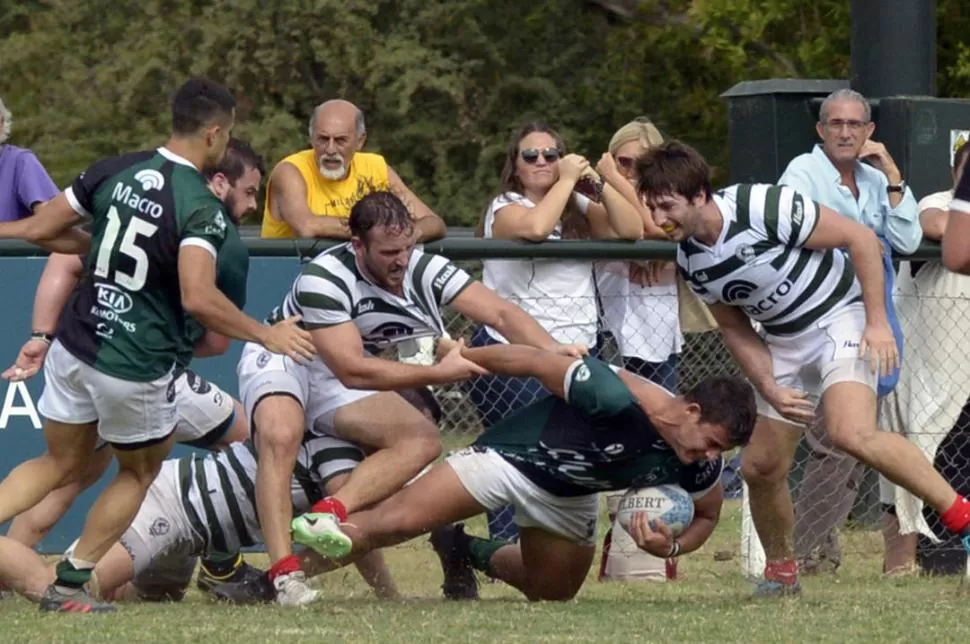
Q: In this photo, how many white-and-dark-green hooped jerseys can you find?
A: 3